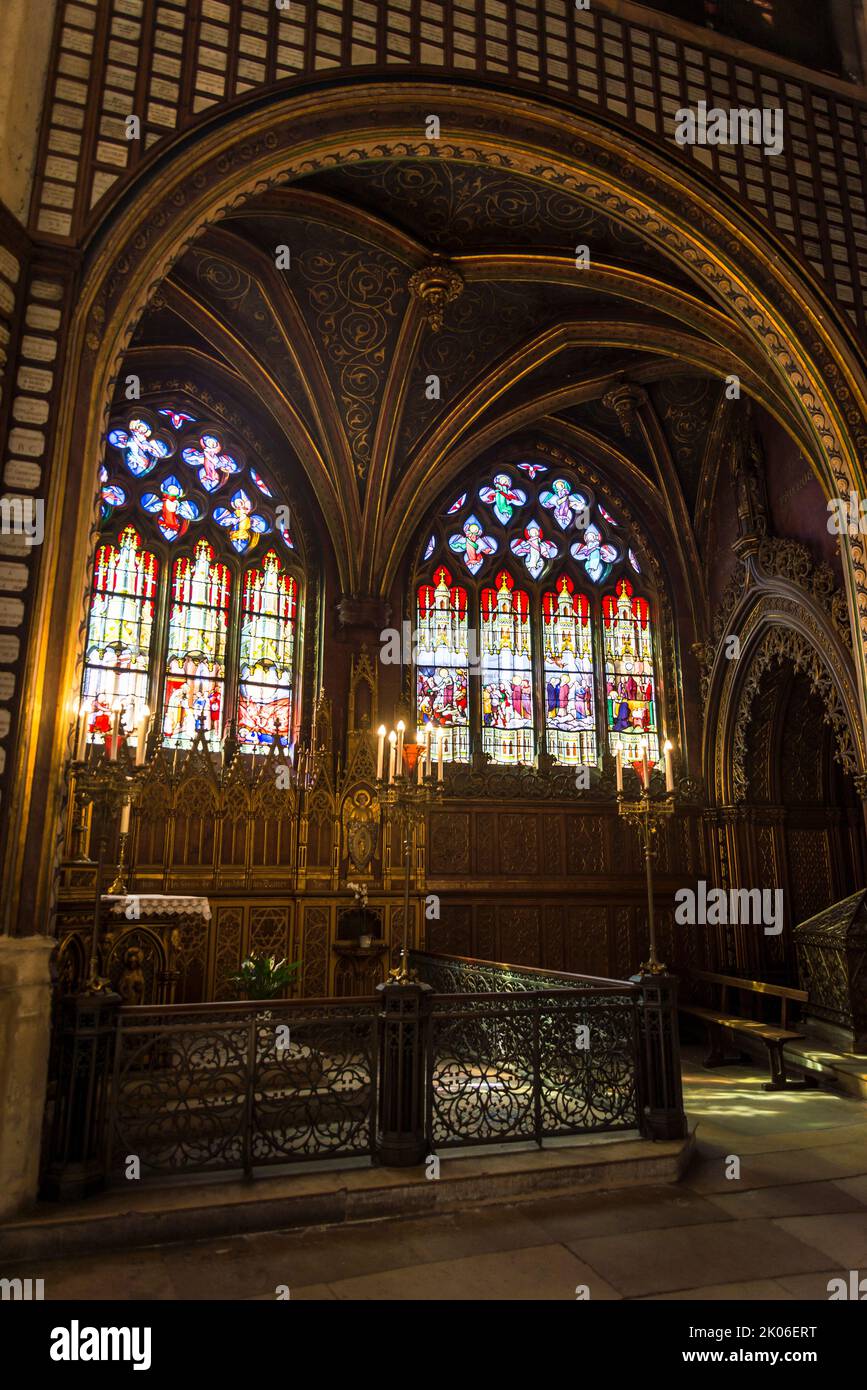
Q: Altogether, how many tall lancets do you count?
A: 7